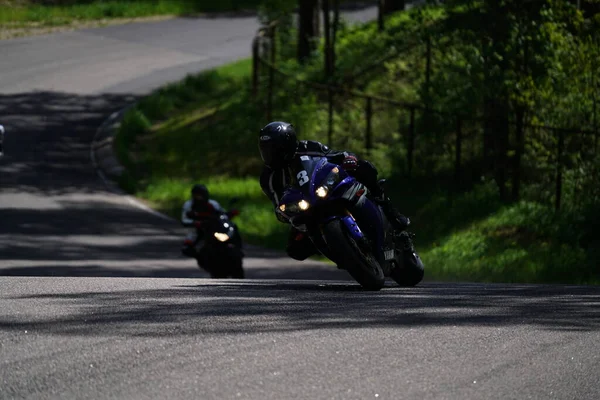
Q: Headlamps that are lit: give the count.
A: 3